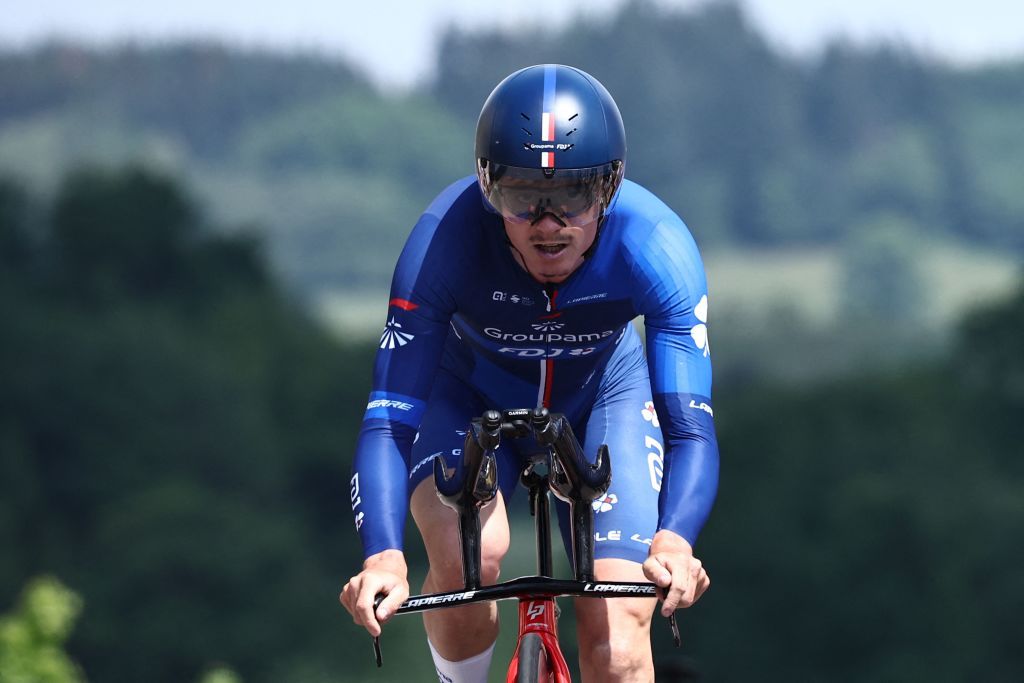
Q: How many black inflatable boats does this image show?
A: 0